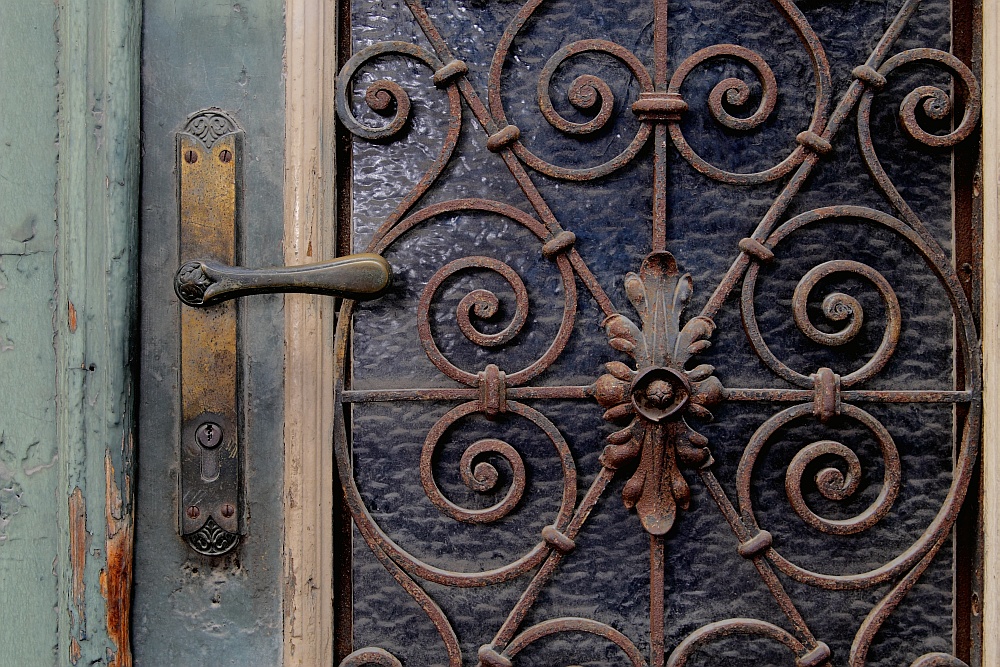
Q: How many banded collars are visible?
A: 13